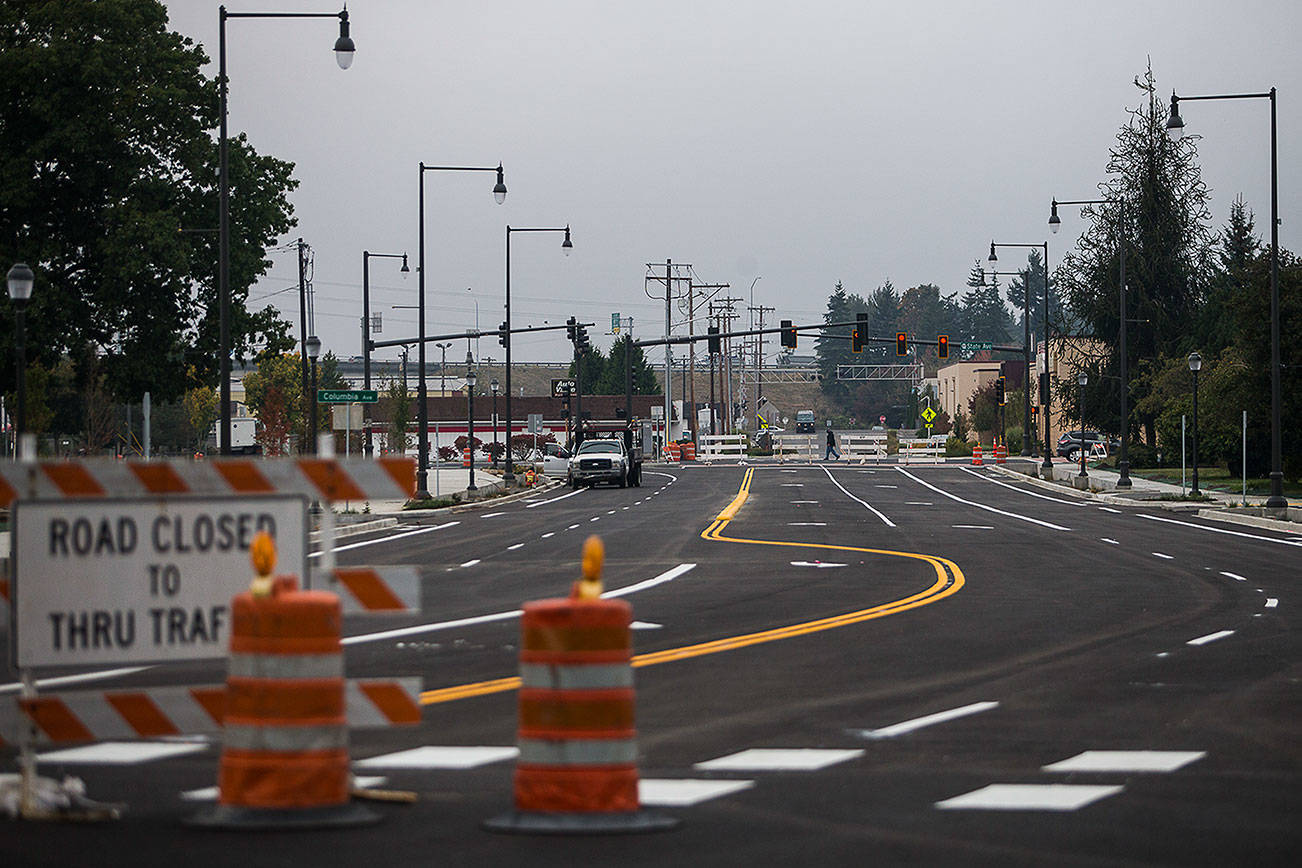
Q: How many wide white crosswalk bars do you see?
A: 7